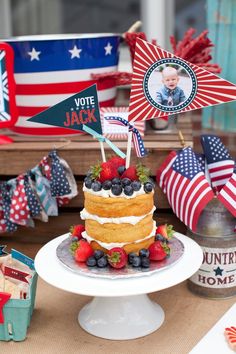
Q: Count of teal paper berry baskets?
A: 1